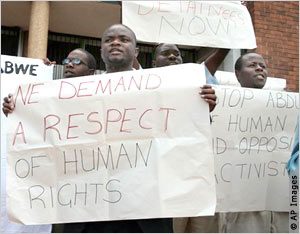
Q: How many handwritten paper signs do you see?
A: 4